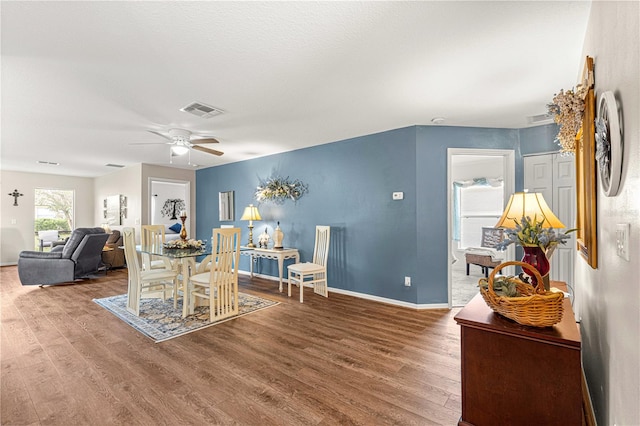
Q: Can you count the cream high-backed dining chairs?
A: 5